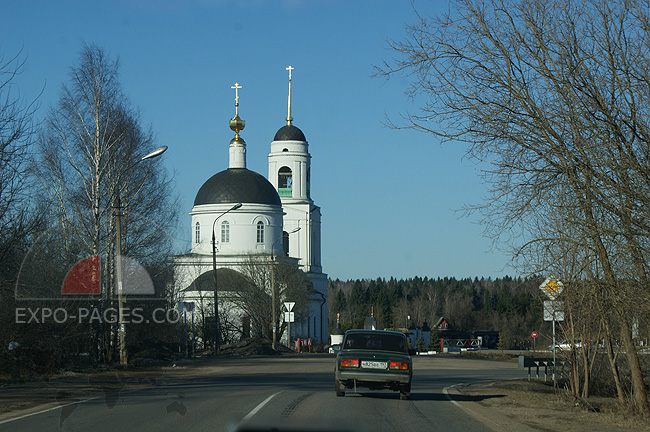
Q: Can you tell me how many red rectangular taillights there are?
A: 2